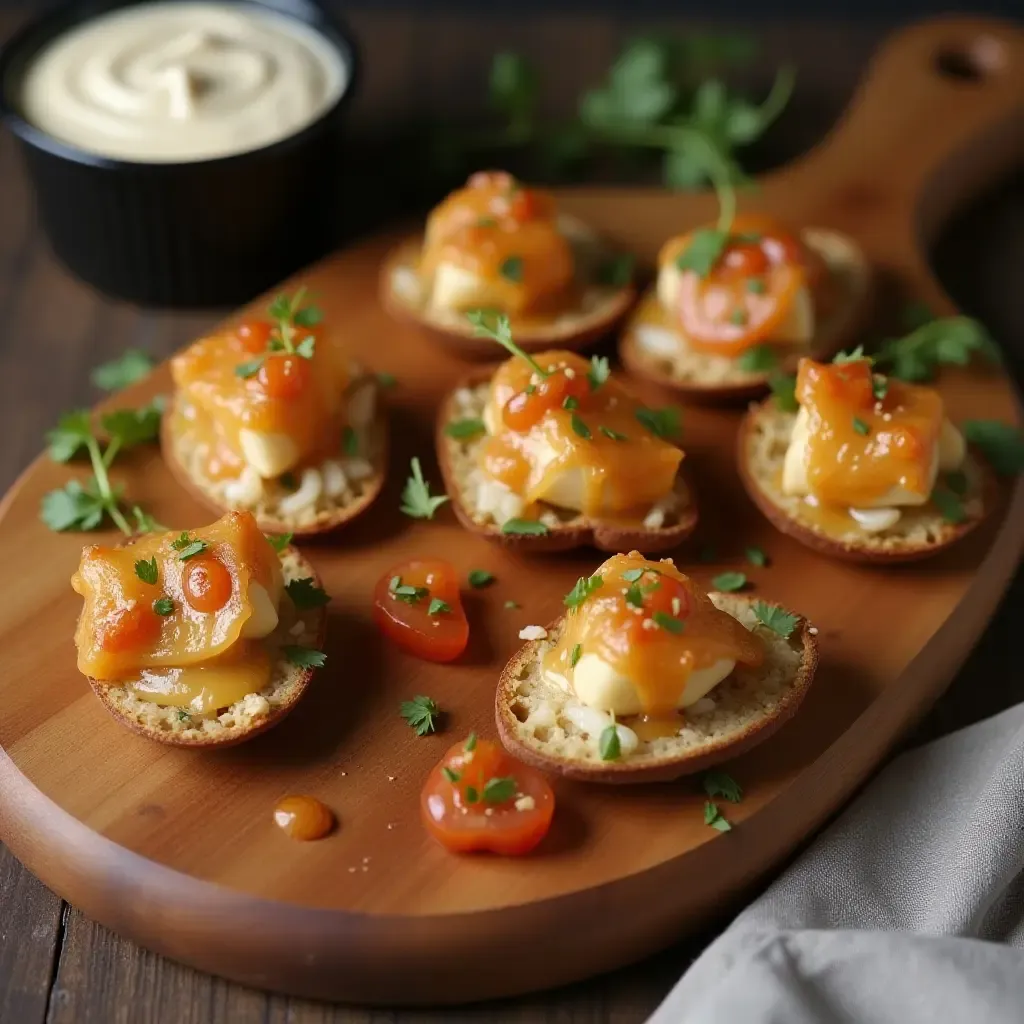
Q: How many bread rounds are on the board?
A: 7